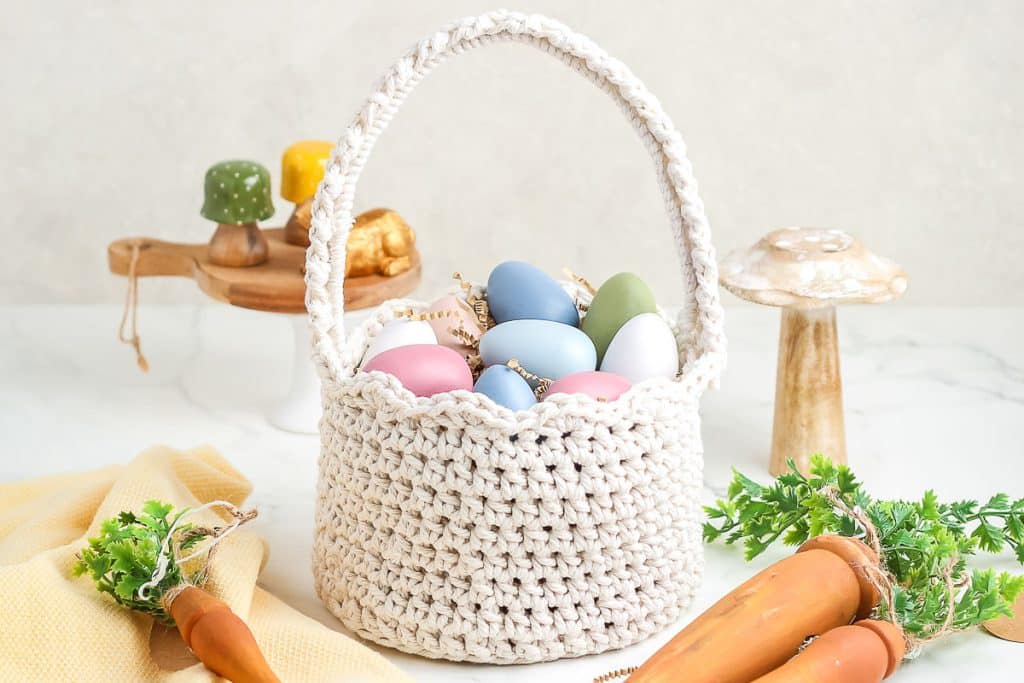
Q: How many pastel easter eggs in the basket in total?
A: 9